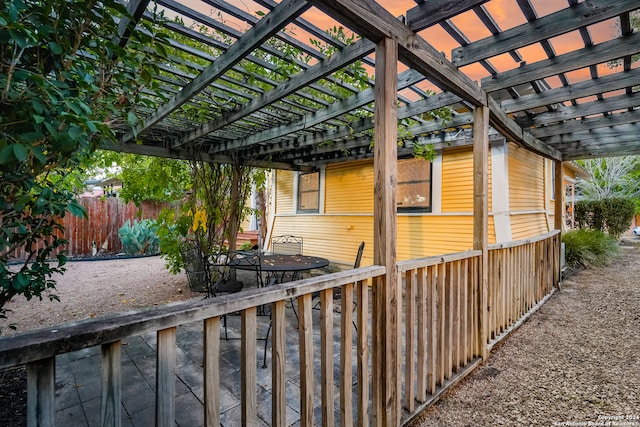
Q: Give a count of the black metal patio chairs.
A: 4